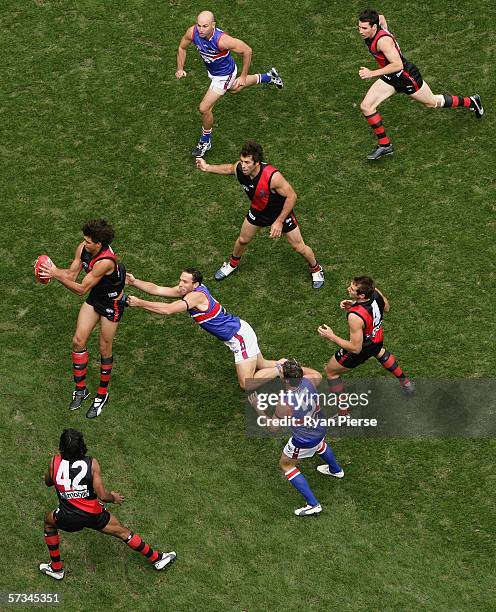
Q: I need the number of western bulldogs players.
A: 3